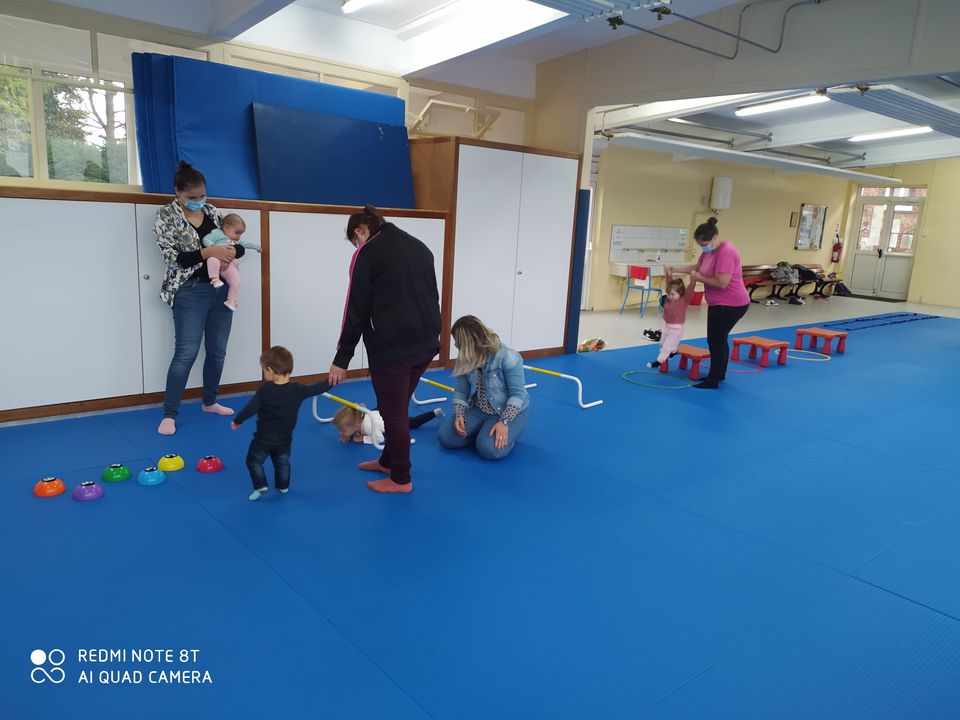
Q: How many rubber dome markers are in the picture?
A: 6